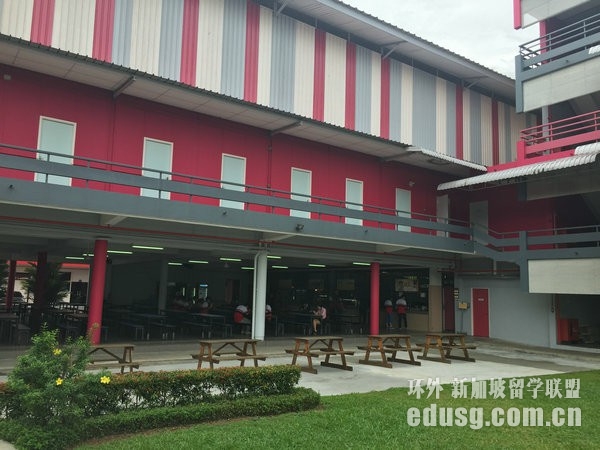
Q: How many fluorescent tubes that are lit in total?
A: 12